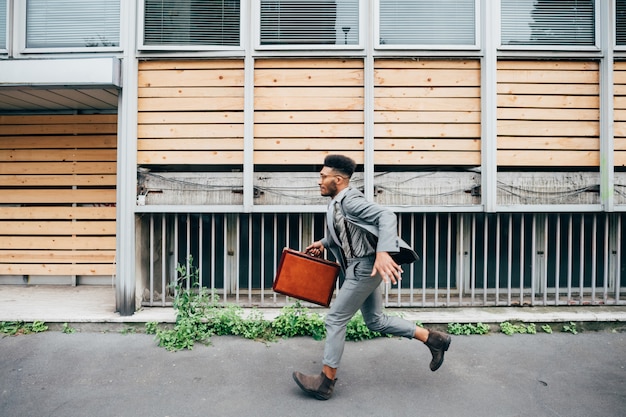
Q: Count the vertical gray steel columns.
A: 5